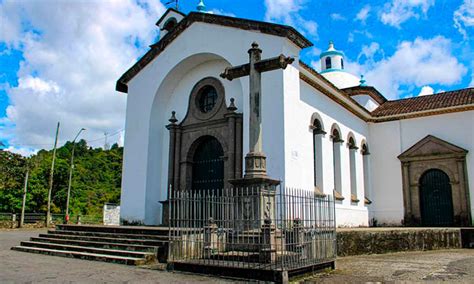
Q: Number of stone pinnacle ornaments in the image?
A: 2